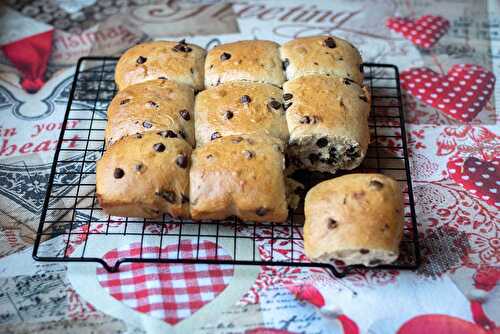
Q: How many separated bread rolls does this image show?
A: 1